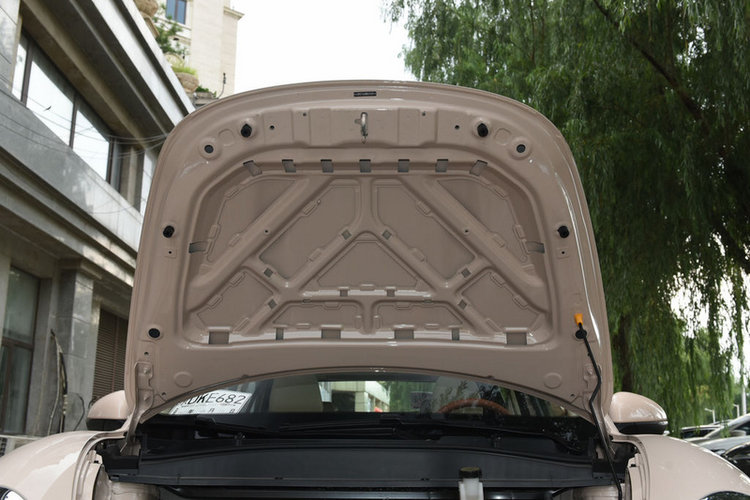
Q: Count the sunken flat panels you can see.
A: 9